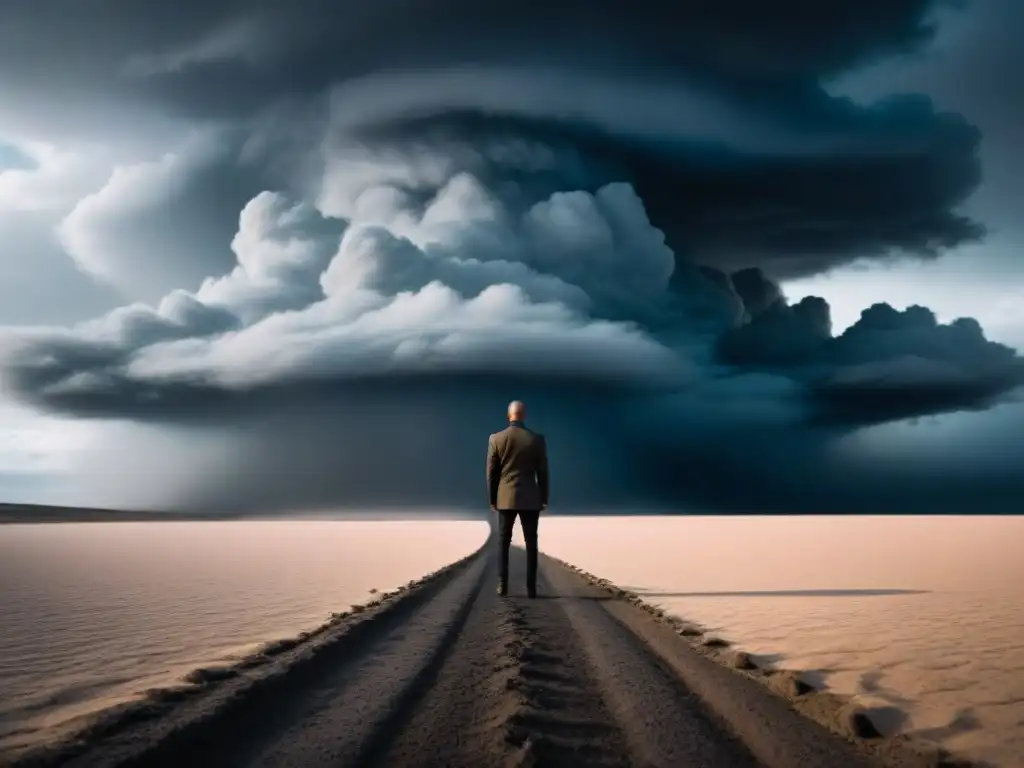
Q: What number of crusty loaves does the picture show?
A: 0